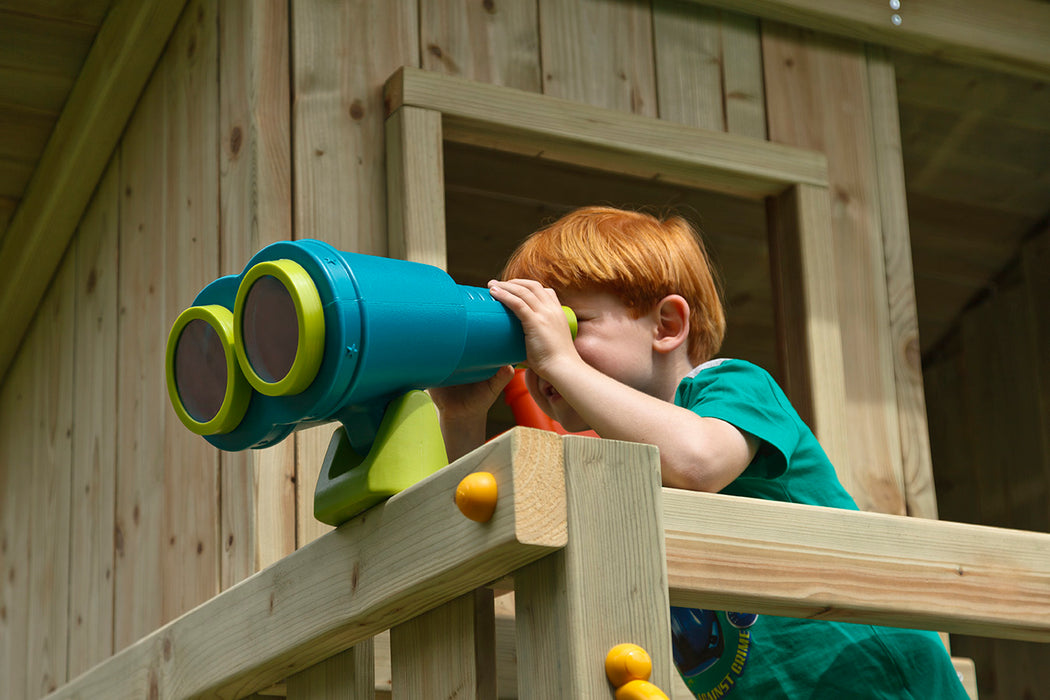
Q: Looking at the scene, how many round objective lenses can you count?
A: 2